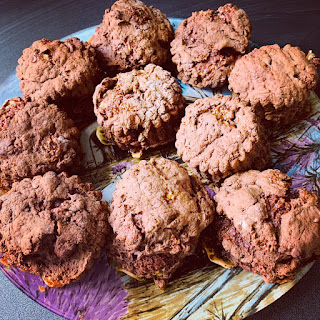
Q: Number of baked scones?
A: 10